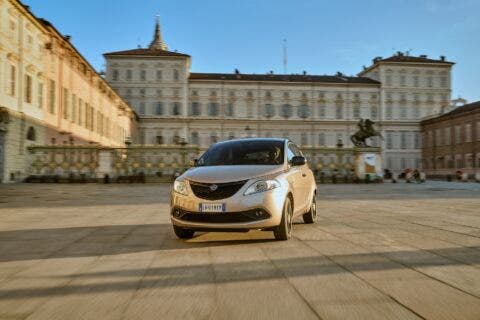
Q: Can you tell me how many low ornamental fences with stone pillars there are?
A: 1